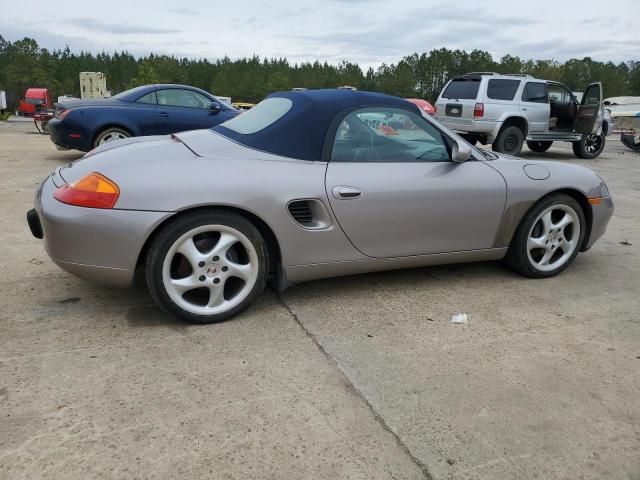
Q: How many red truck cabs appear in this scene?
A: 1